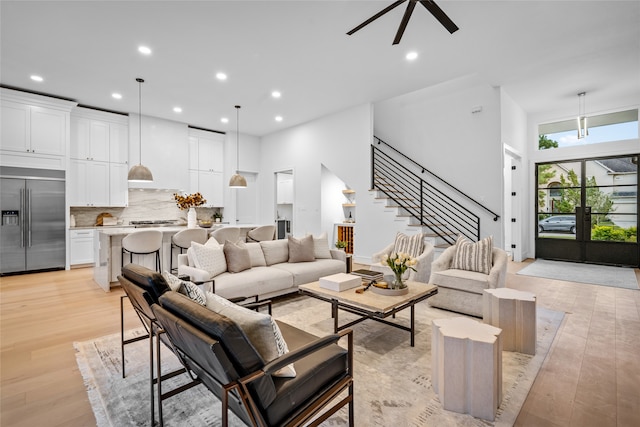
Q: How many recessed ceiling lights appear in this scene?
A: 9